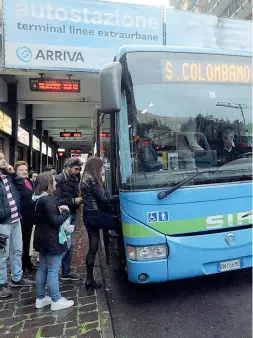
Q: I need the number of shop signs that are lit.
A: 5